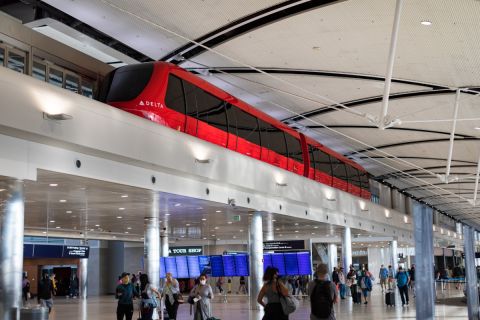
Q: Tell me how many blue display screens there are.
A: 12